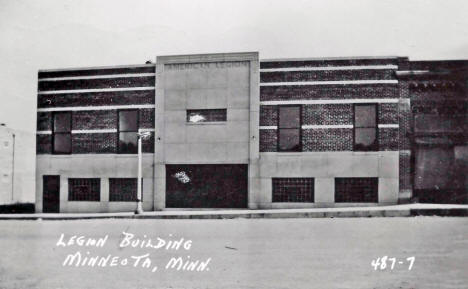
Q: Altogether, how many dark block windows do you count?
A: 4